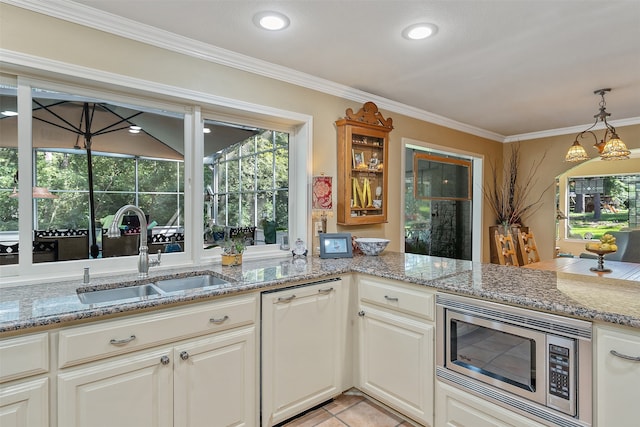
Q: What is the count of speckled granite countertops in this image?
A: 1